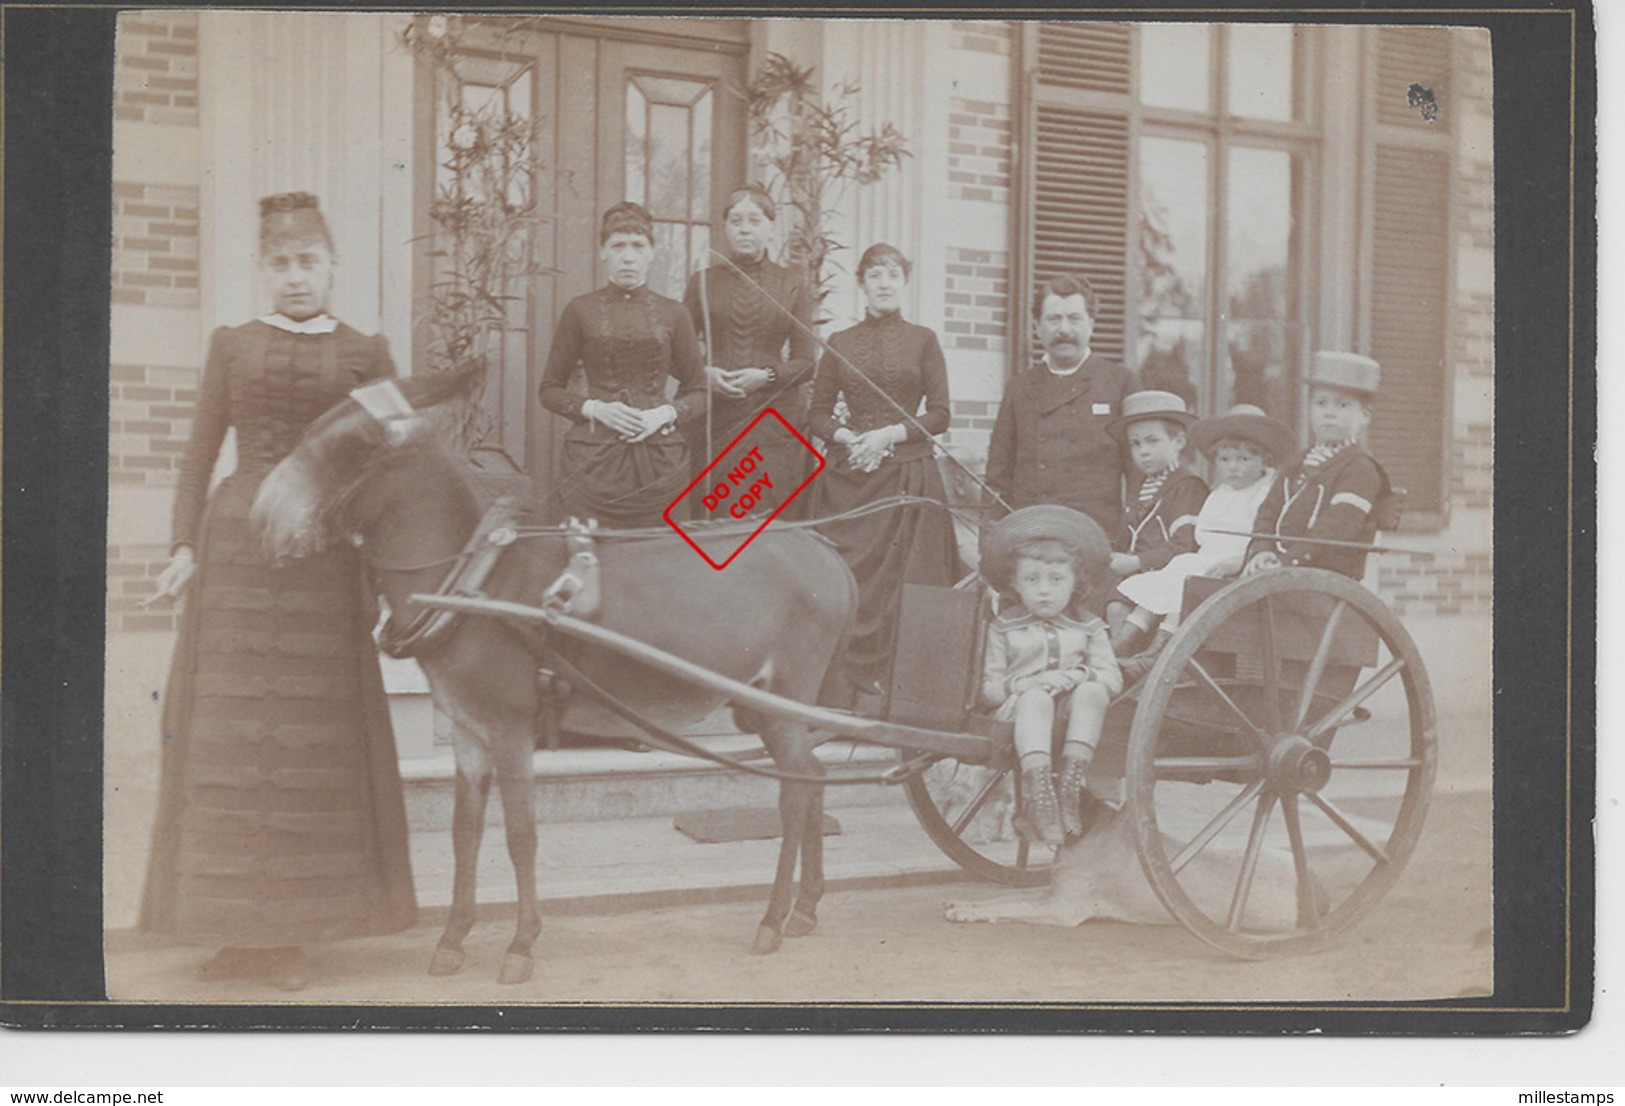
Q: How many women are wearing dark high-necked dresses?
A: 4